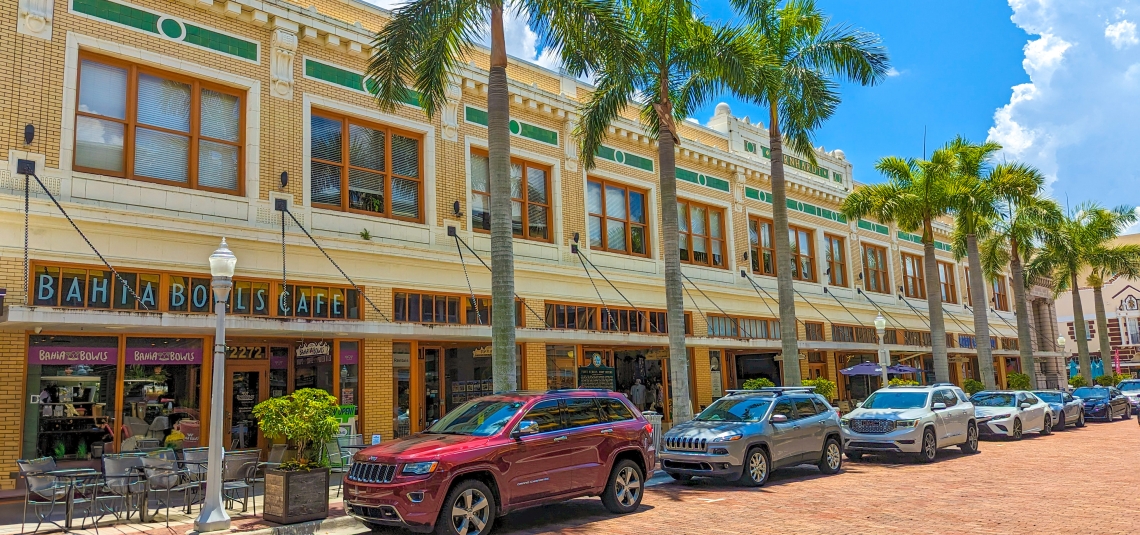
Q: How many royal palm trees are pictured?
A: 8